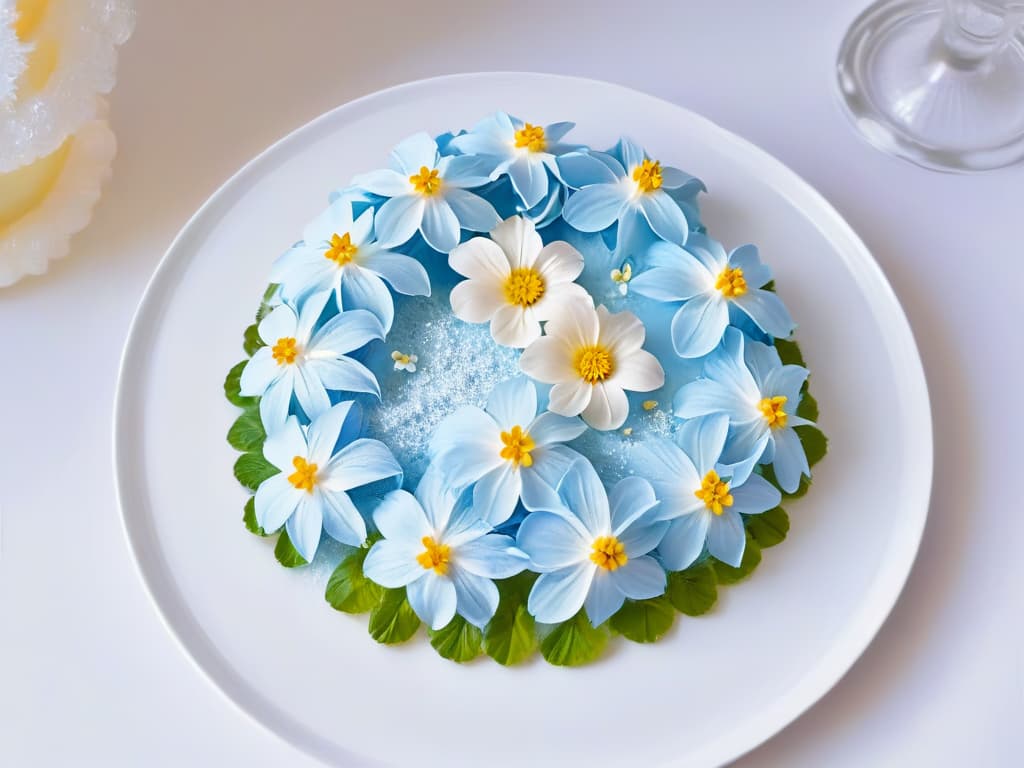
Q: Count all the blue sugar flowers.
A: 12